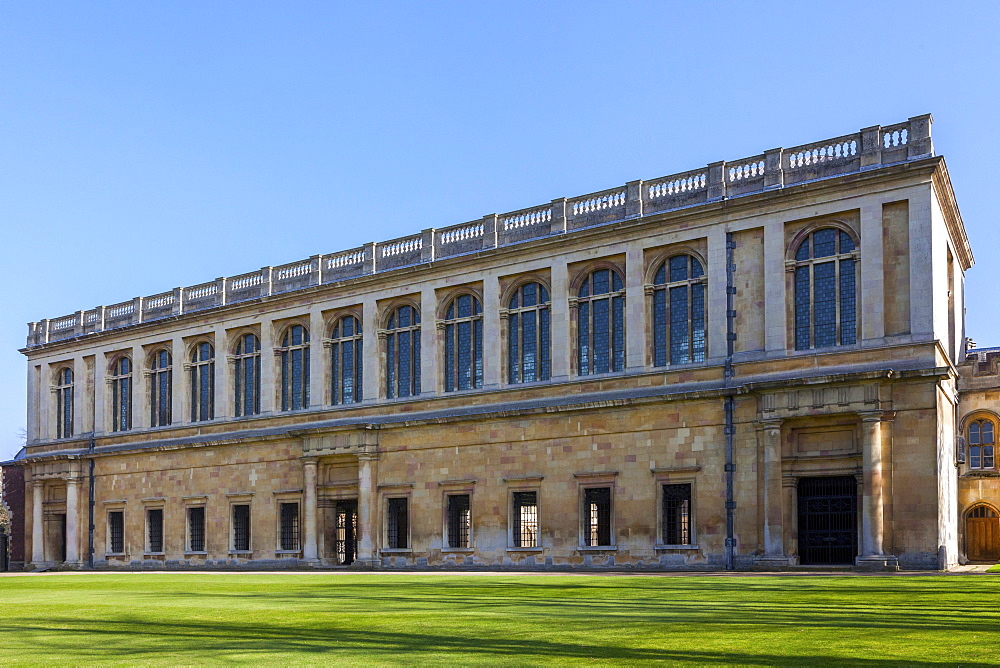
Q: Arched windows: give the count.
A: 14